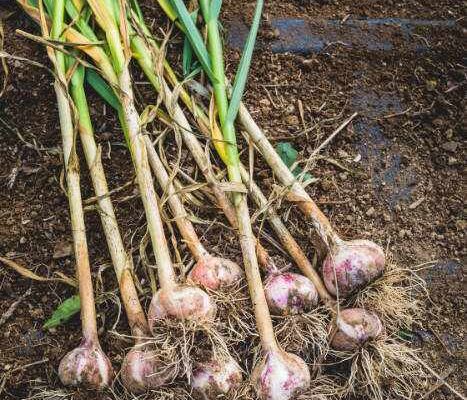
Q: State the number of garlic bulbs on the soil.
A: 9